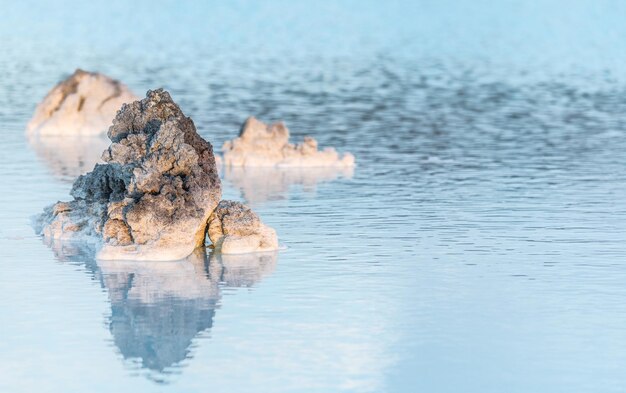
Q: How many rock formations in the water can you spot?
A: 3